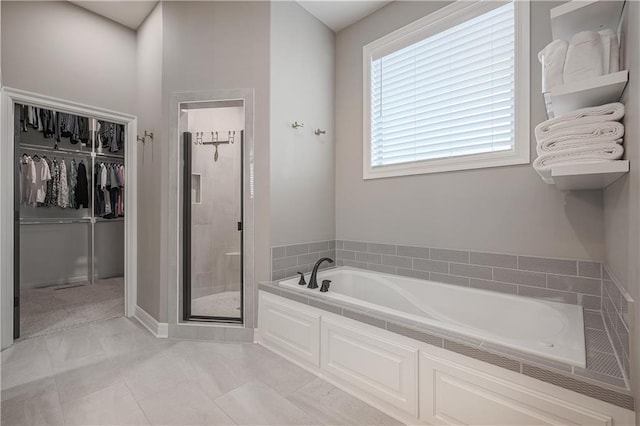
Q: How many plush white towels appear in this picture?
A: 6